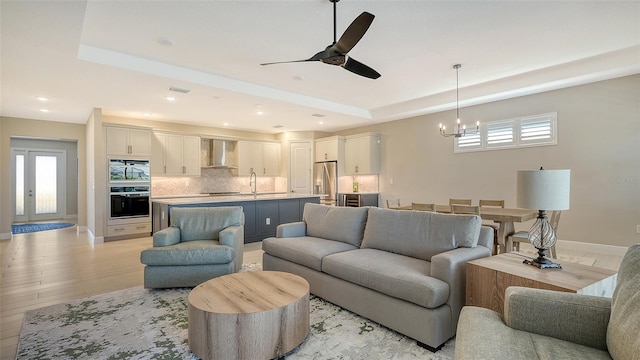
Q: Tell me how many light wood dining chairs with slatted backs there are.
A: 6